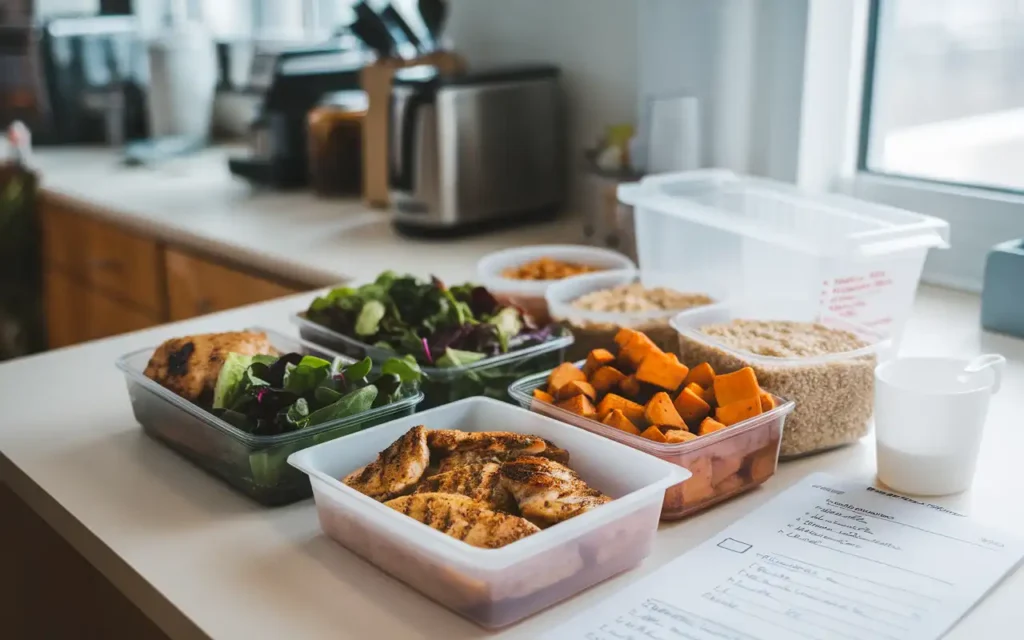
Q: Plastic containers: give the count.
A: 8